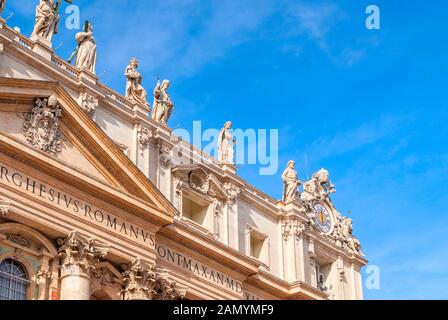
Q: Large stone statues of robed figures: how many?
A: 6